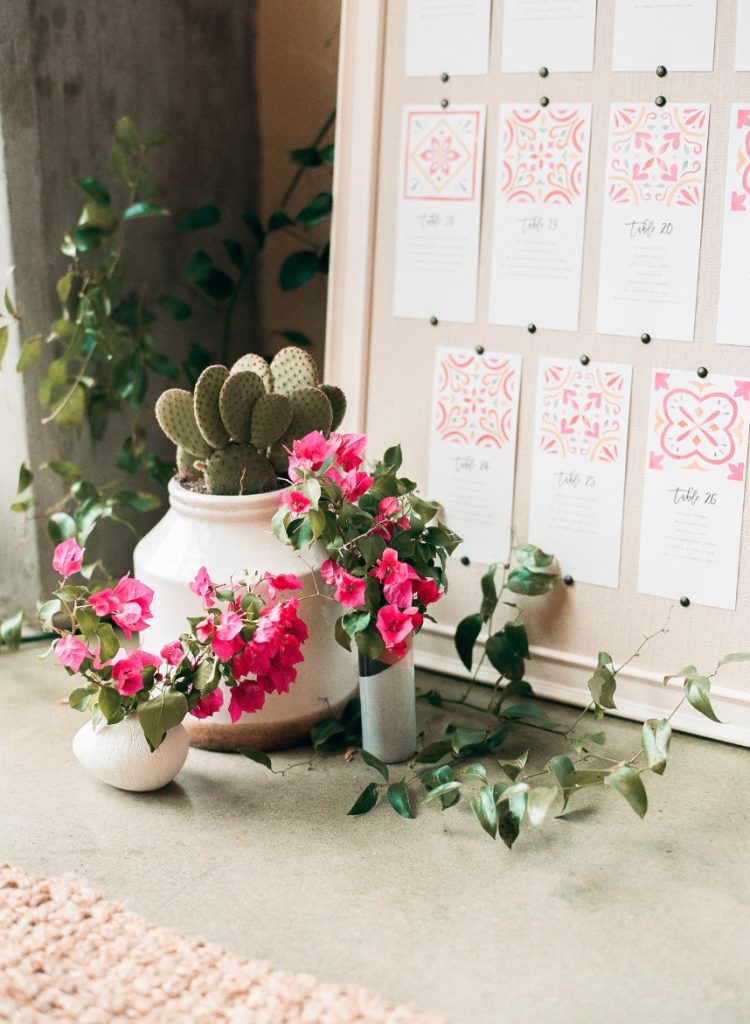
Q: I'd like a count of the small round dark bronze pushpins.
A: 15